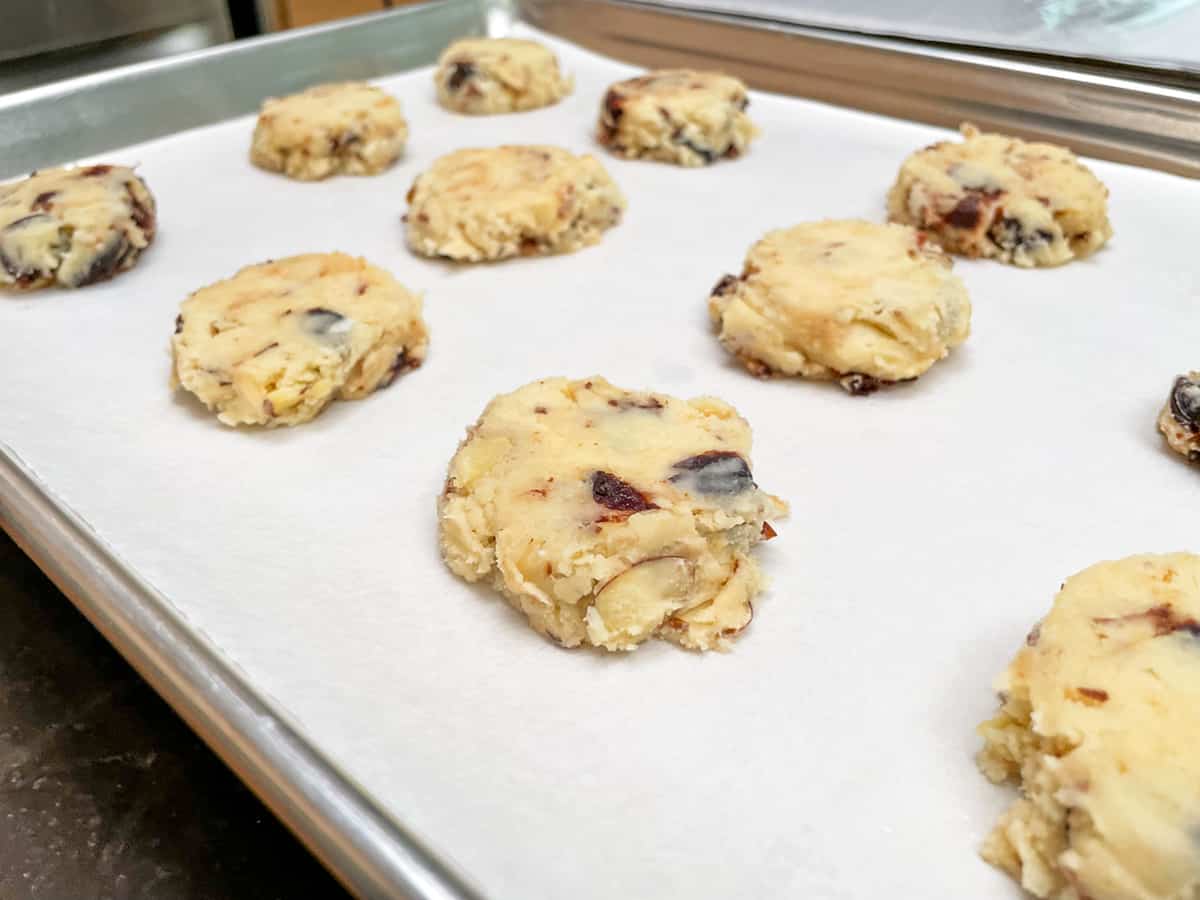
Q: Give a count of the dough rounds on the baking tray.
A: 11